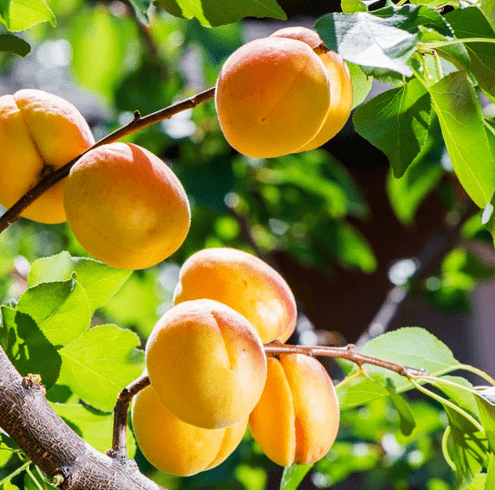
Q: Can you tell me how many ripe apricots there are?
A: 8